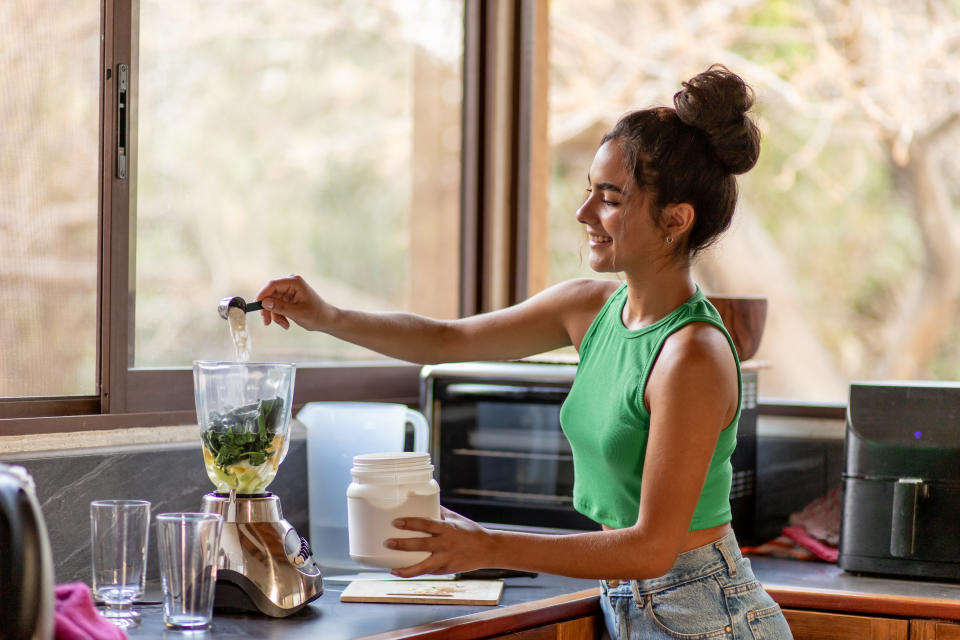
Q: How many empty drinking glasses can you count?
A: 2